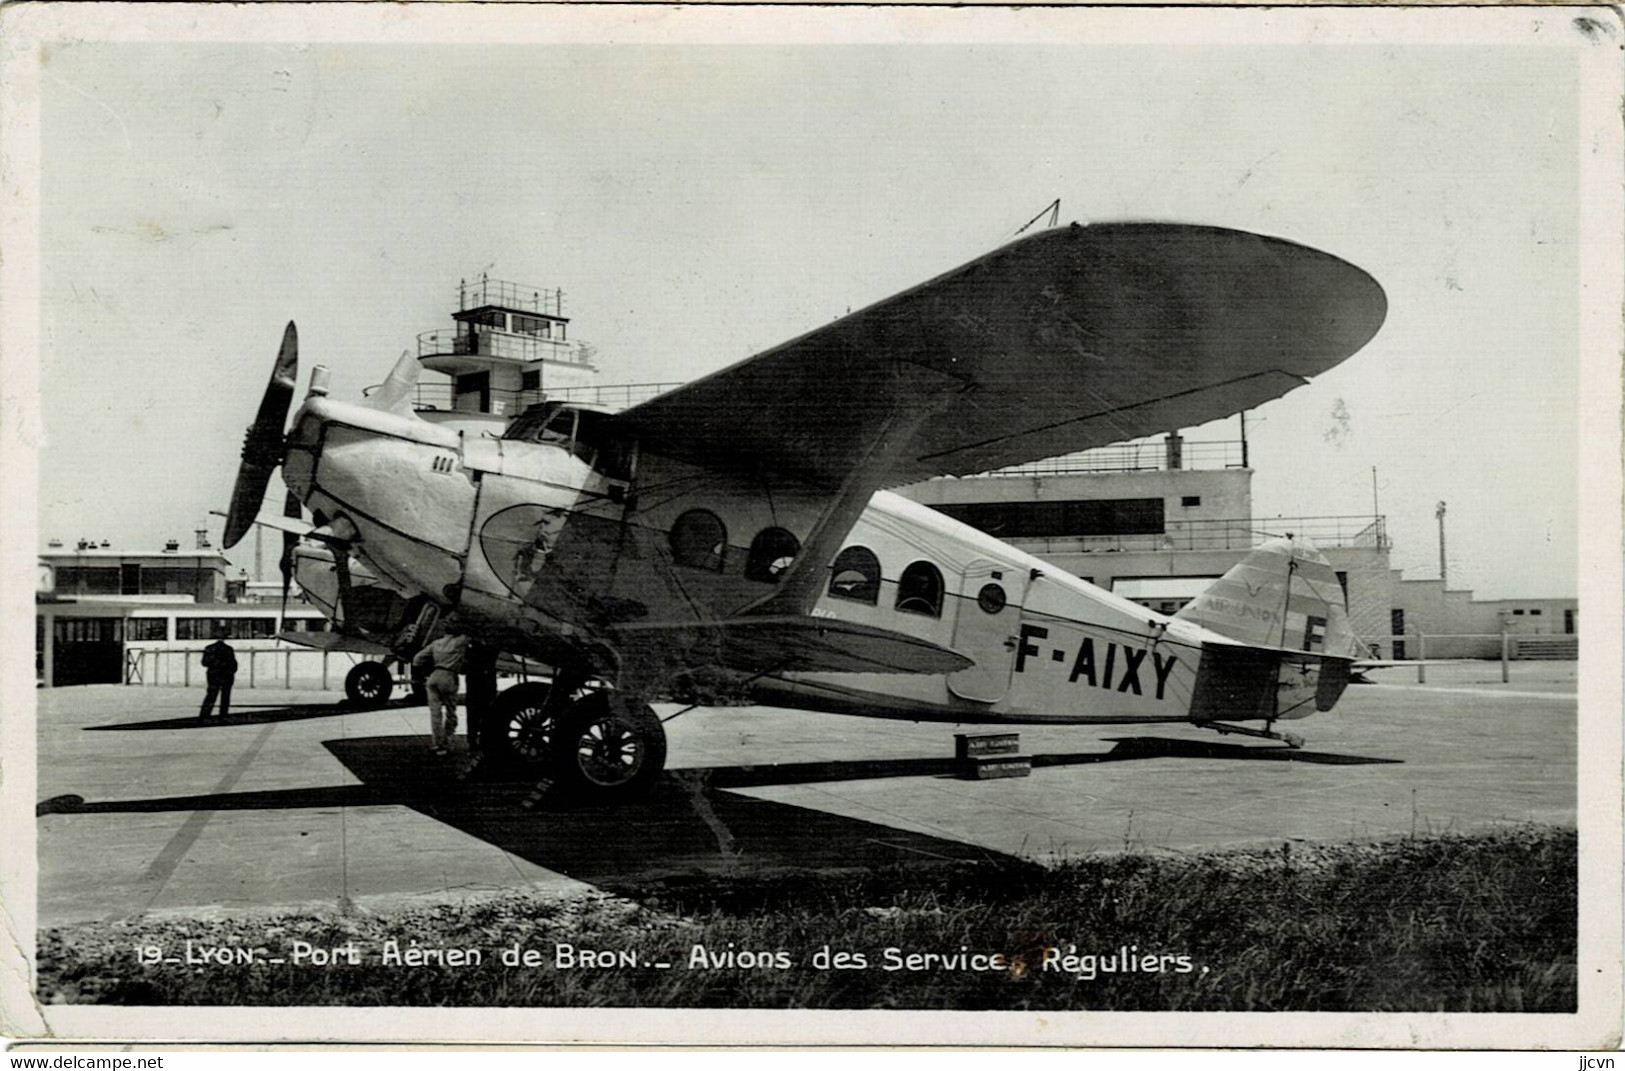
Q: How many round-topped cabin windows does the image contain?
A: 4